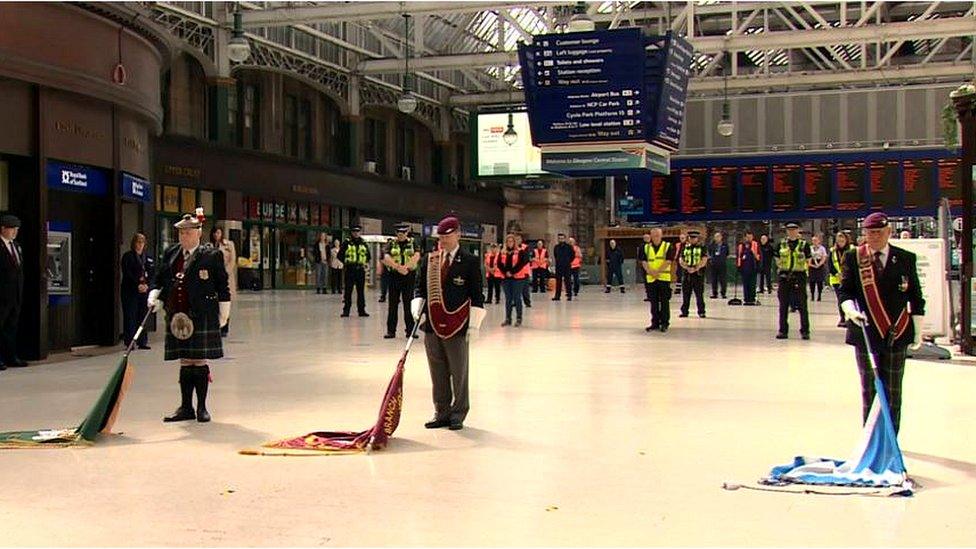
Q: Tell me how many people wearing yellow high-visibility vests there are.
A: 6